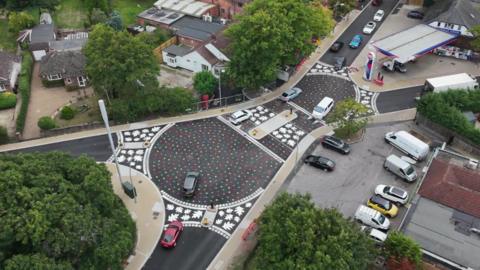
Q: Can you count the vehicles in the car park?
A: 8